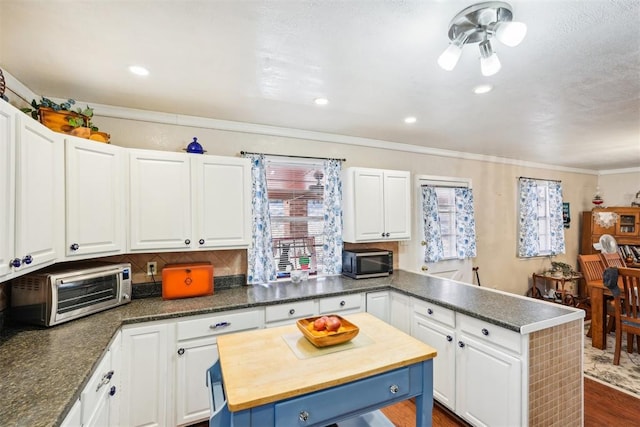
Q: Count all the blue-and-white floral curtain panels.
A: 6